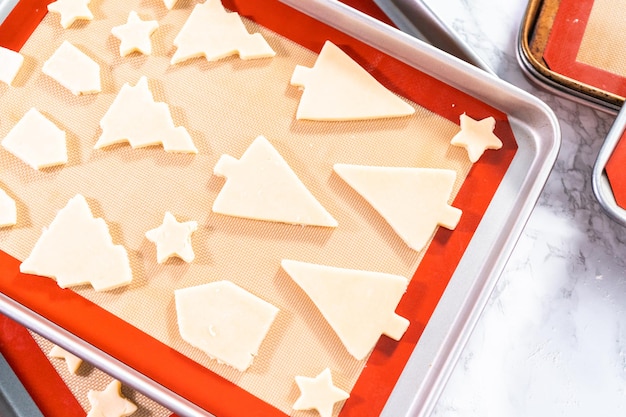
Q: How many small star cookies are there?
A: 7